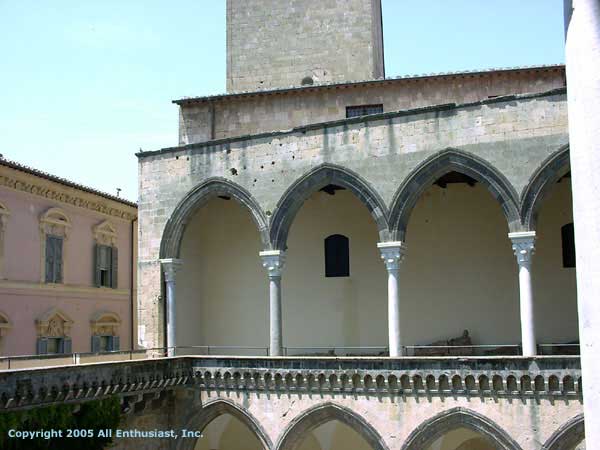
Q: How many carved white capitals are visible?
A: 4